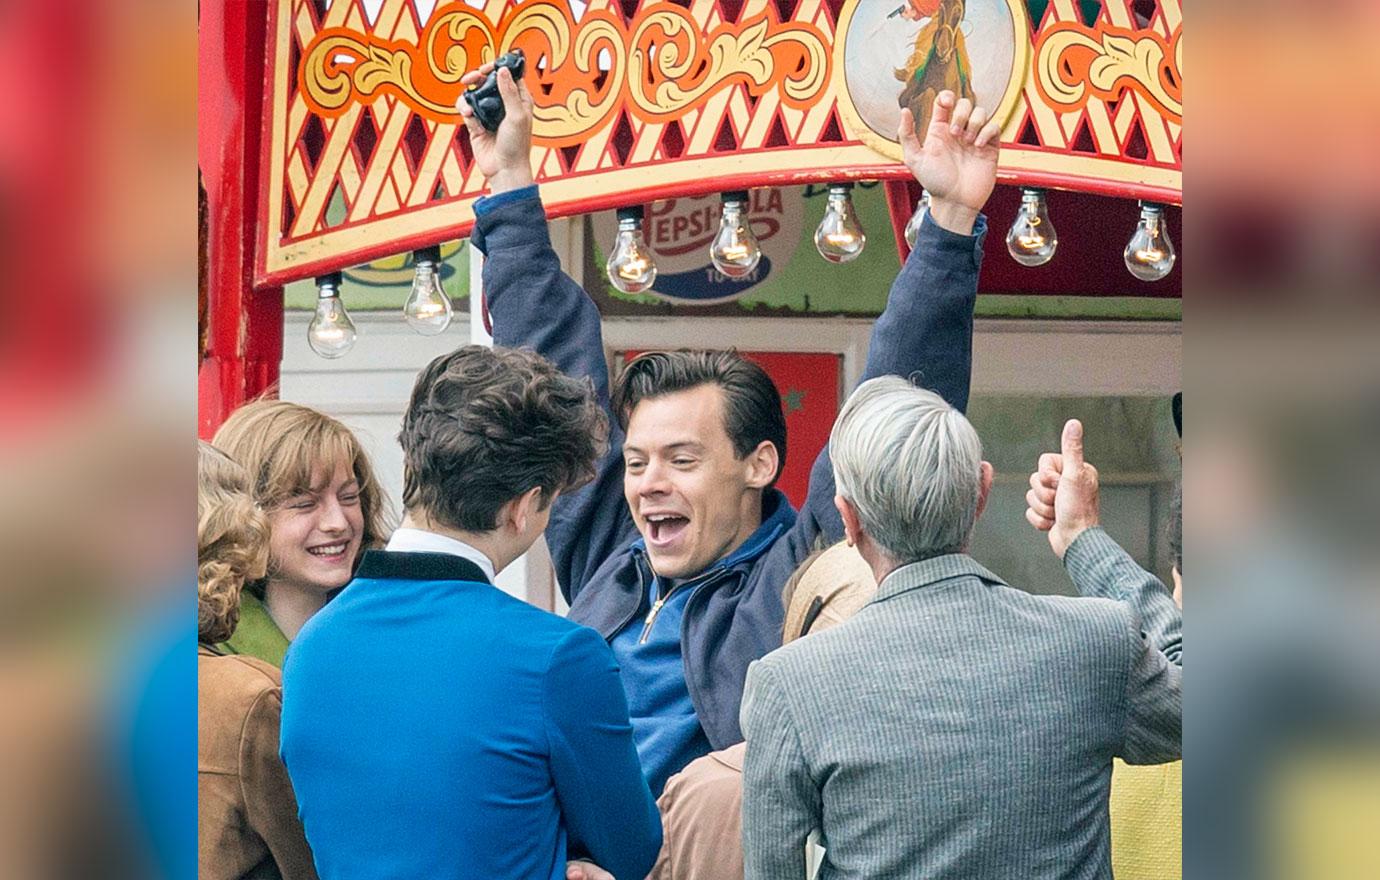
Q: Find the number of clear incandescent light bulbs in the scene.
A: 8